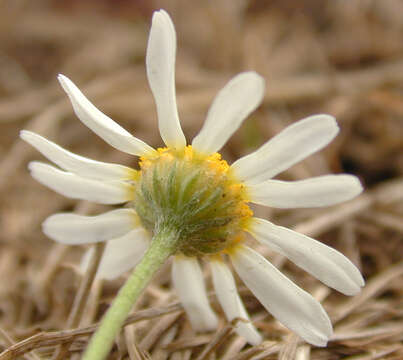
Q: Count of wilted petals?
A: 0